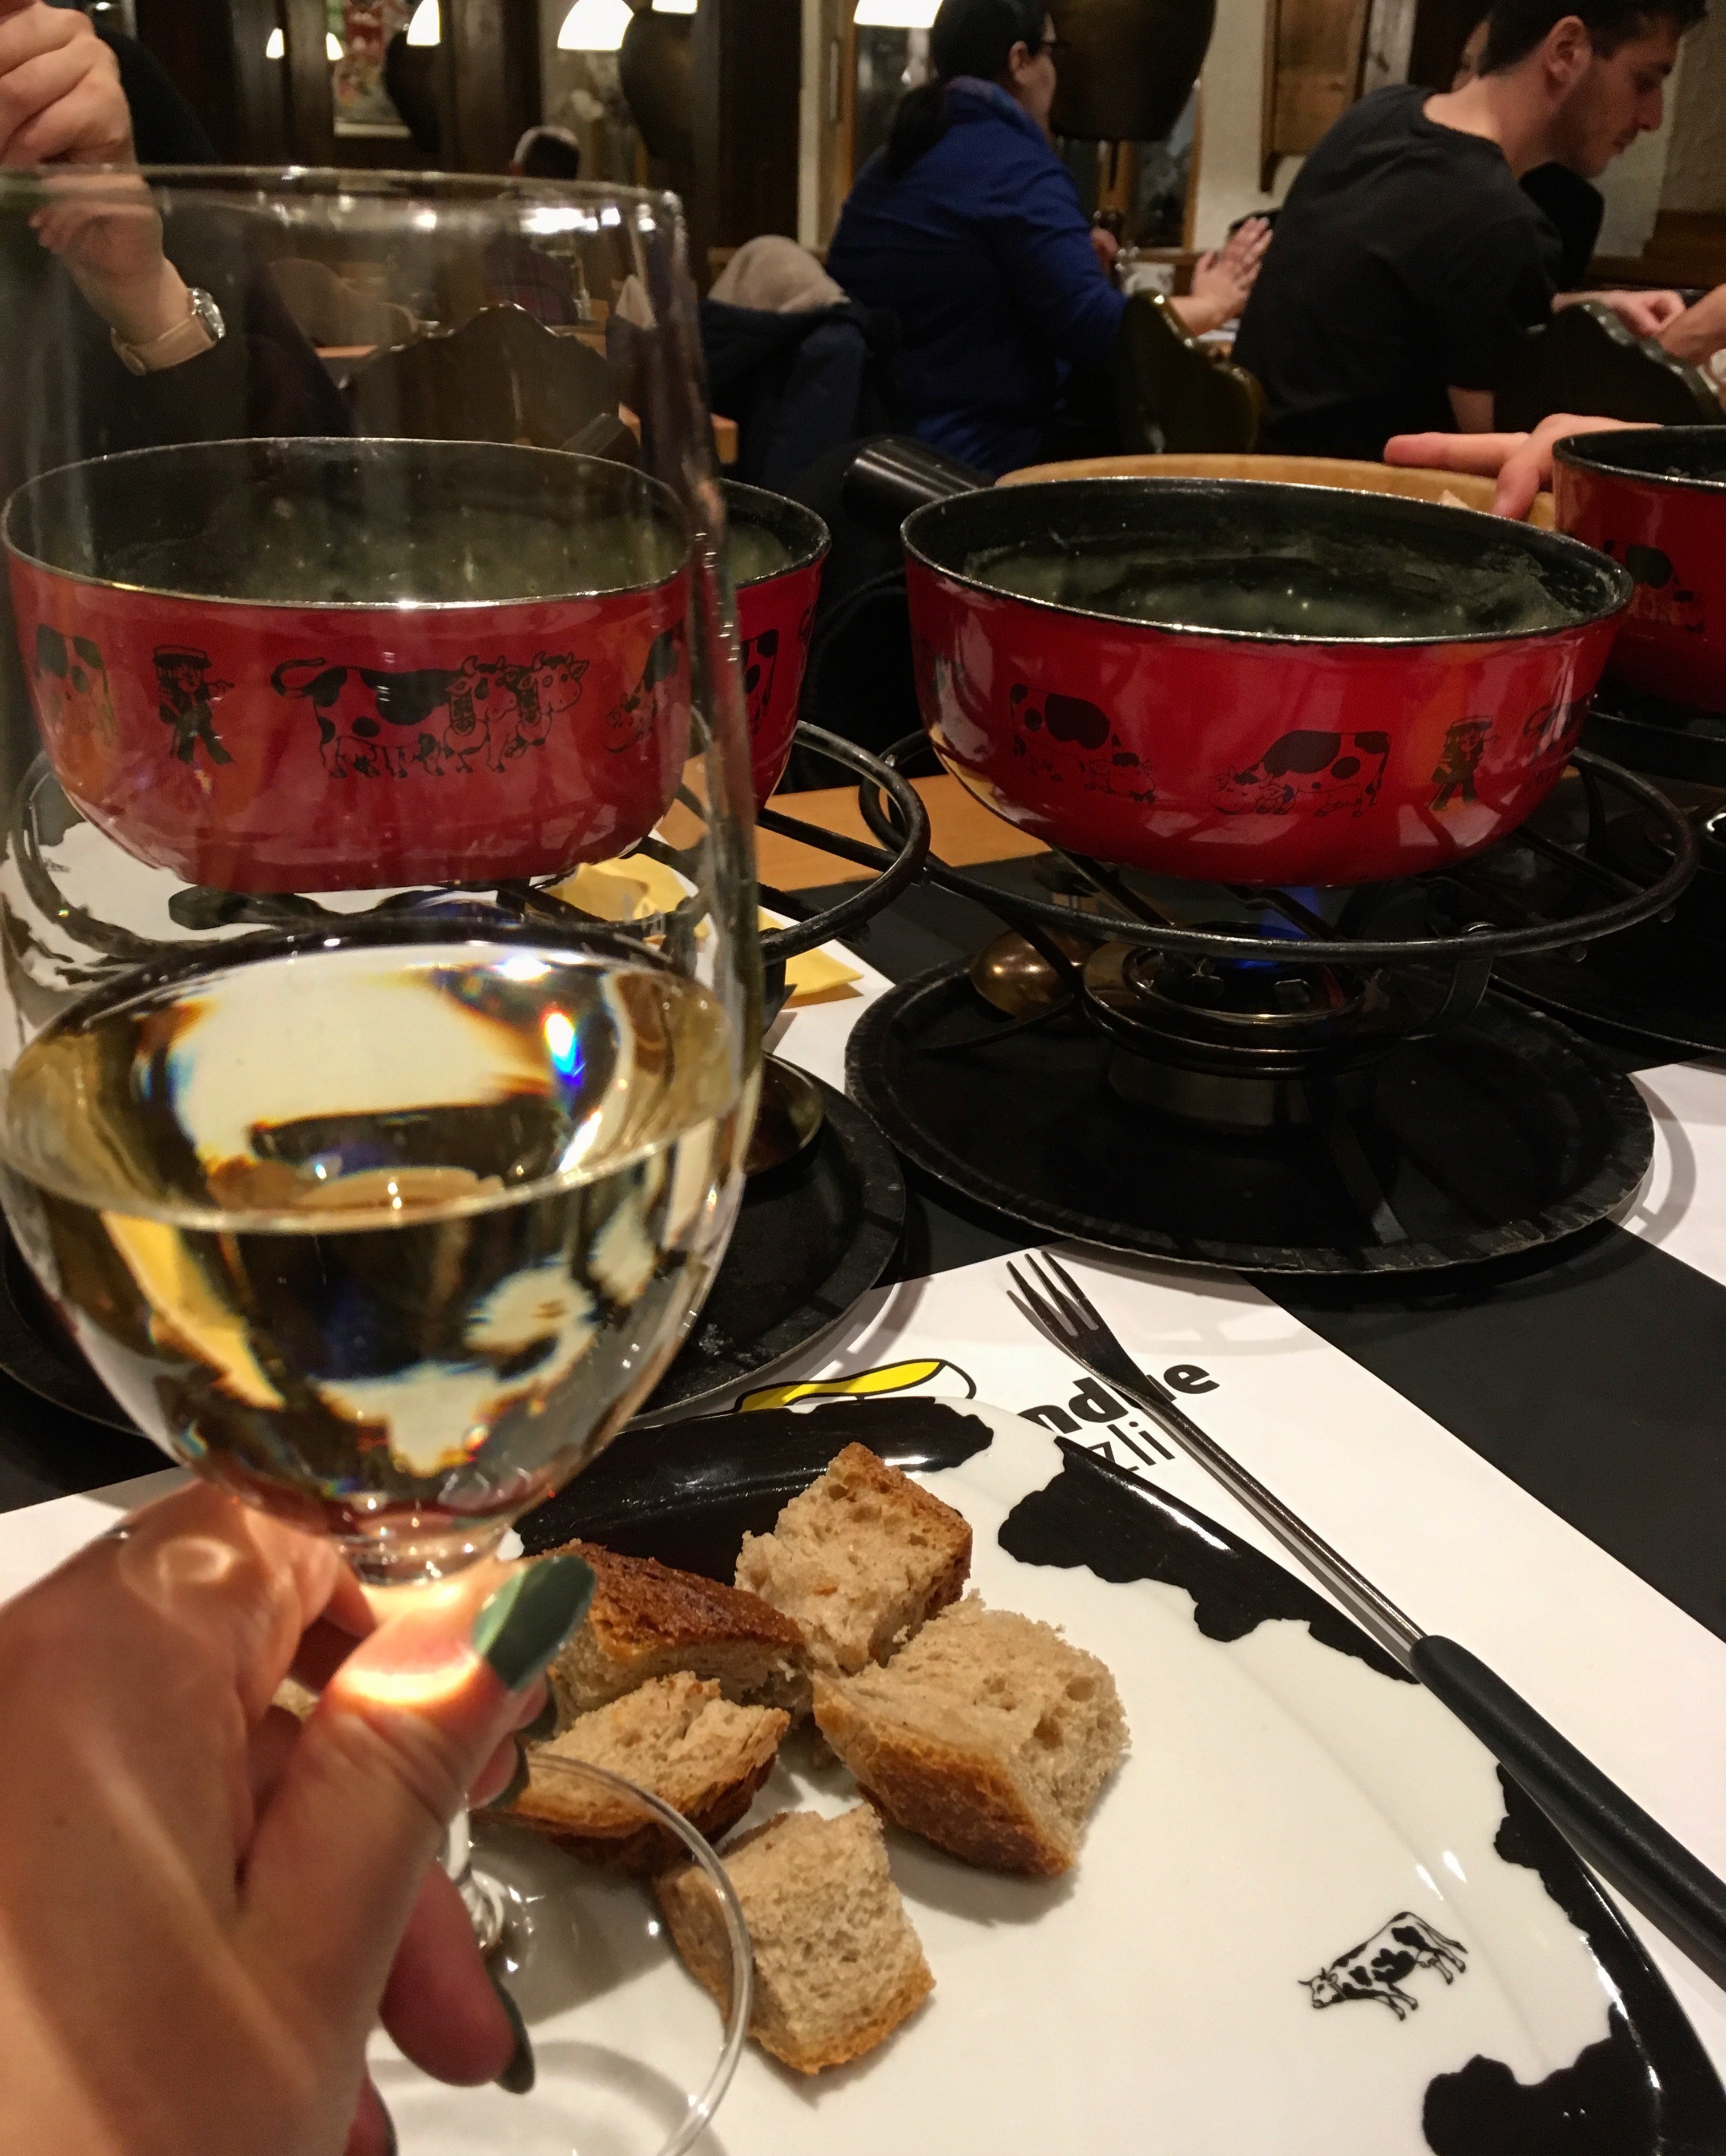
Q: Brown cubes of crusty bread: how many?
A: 5